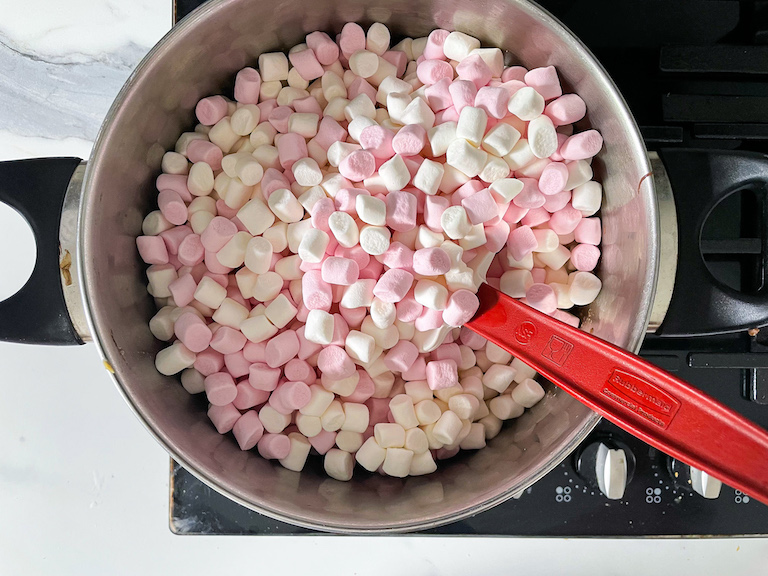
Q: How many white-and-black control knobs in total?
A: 2